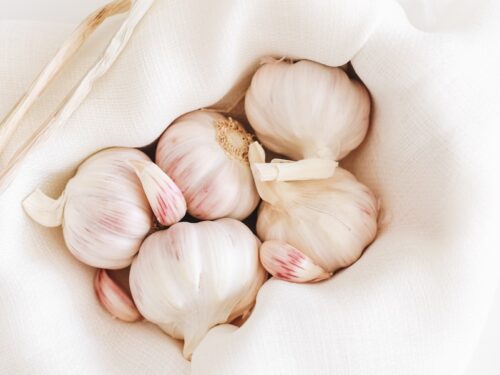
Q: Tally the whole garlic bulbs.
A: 5